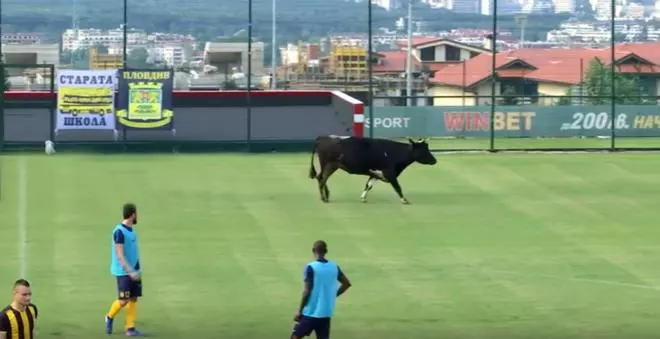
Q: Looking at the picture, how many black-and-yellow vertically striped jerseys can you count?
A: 1